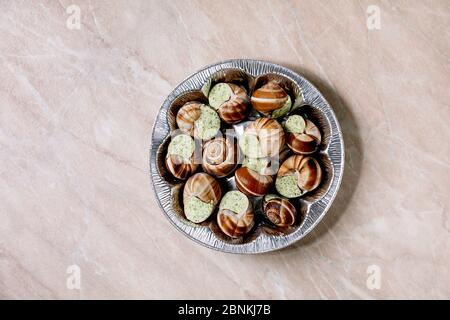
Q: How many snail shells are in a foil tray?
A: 12